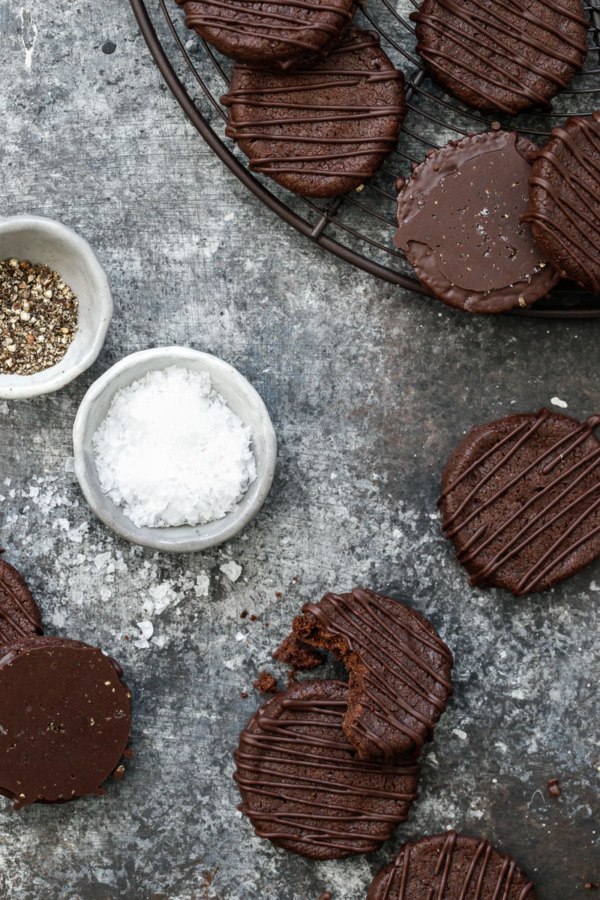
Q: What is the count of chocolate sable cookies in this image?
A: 11